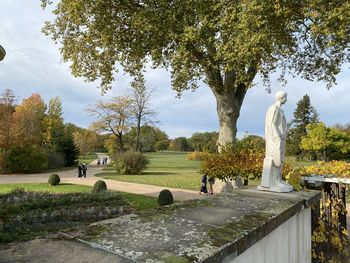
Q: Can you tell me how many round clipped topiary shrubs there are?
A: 3